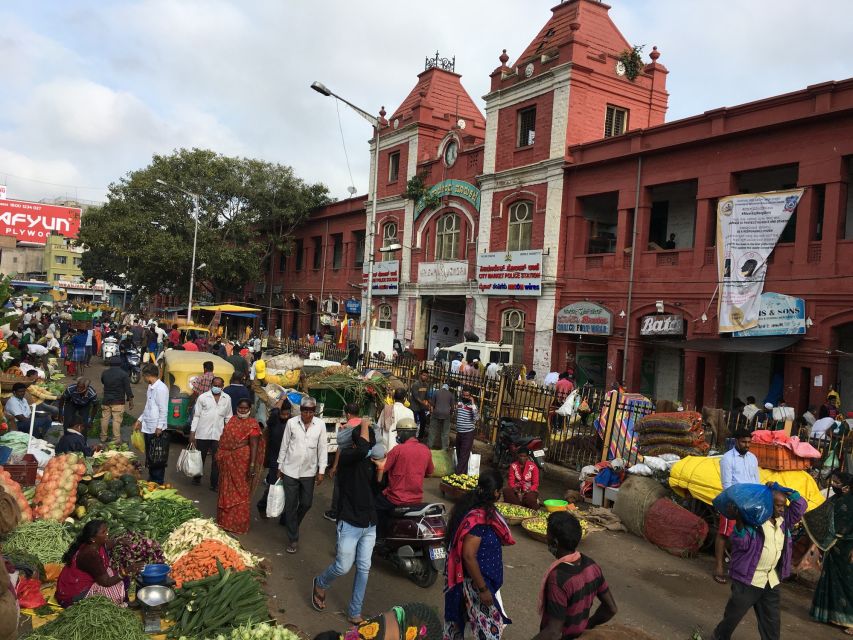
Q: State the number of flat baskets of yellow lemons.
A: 3